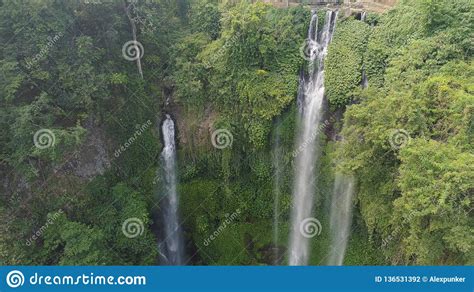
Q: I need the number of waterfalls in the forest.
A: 3